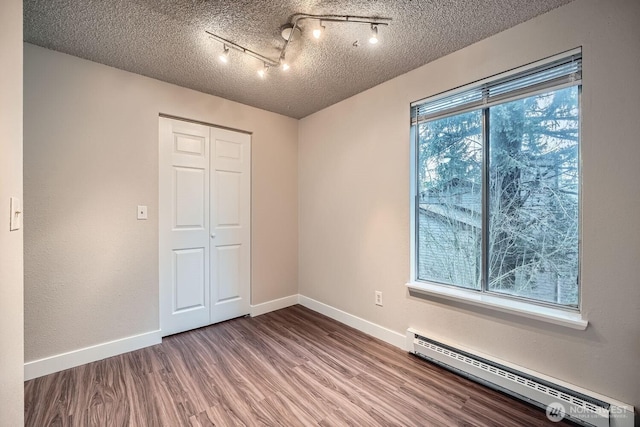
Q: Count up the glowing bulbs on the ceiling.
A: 5